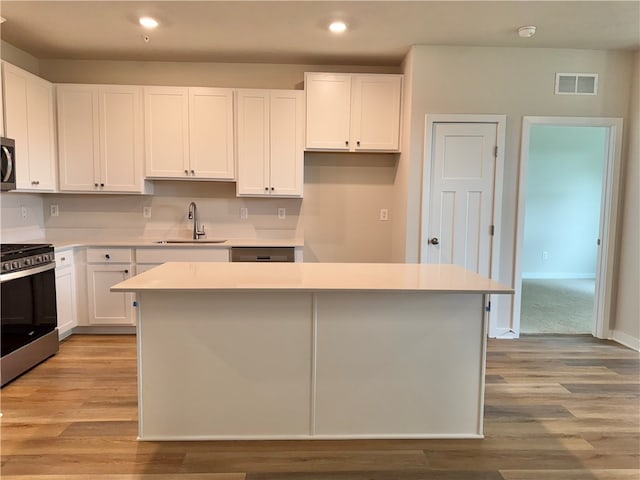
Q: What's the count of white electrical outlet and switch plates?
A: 7